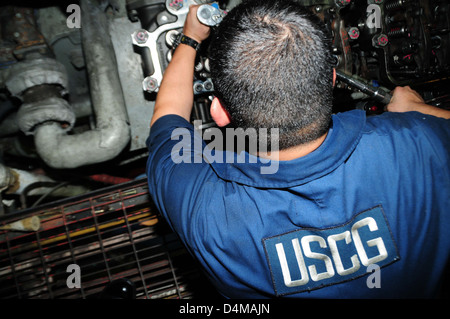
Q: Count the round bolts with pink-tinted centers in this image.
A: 7